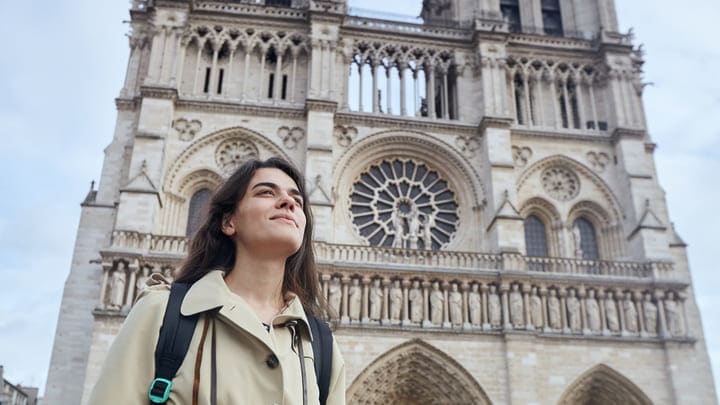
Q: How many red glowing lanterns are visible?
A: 0